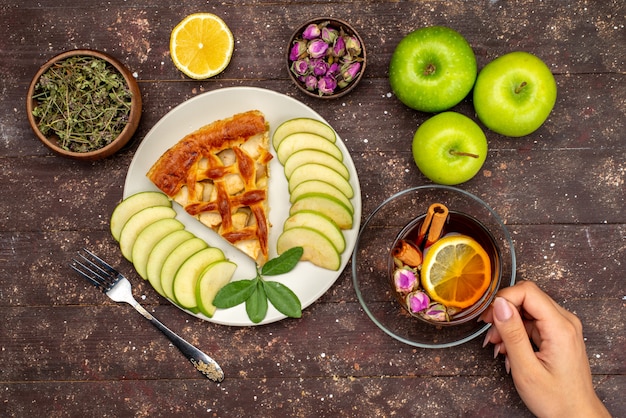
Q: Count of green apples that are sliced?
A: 15